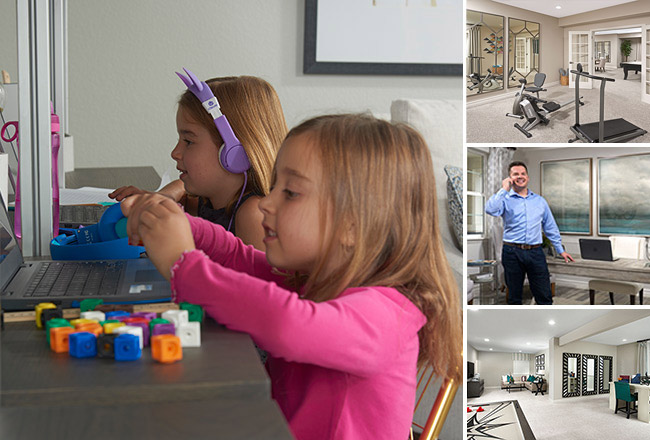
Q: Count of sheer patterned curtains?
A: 1